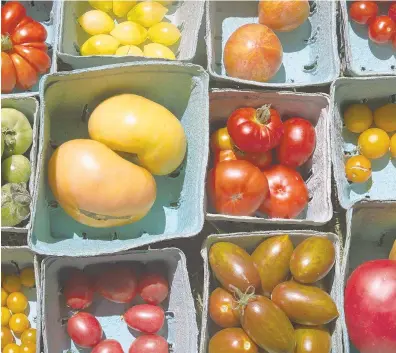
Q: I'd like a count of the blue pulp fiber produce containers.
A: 12